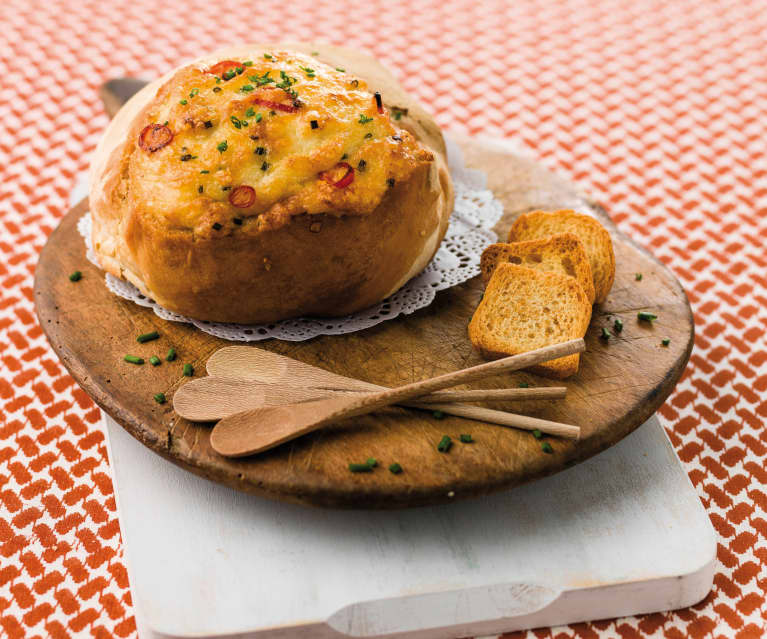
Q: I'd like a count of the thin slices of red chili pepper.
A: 5